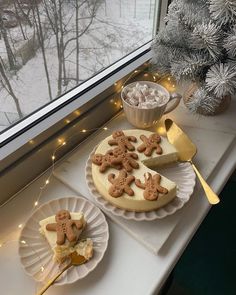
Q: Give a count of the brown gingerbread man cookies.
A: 7